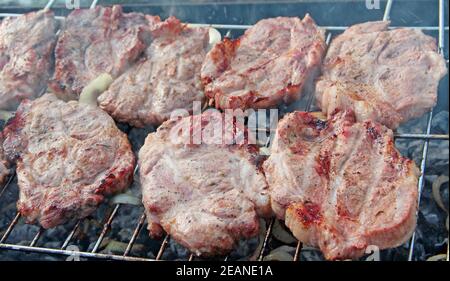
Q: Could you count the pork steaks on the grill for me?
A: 8